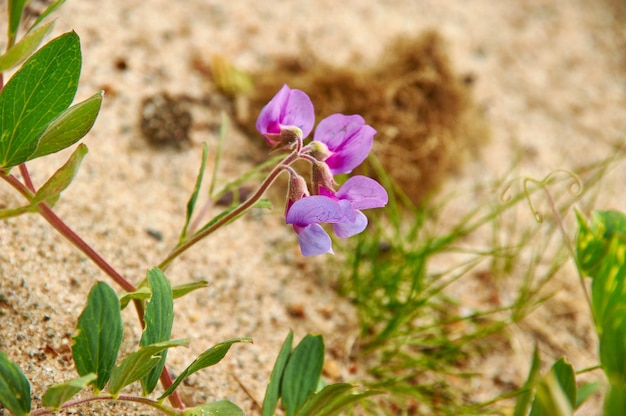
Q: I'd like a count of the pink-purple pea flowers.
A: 4